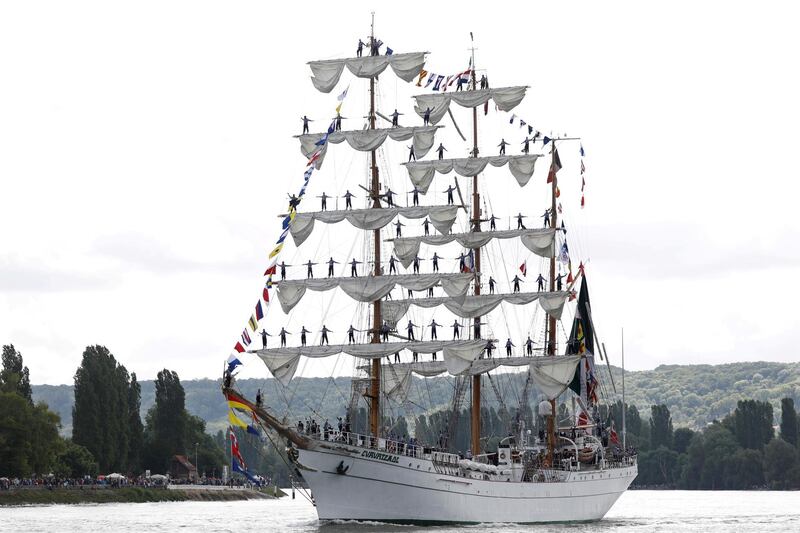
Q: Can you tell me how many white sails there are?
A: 10